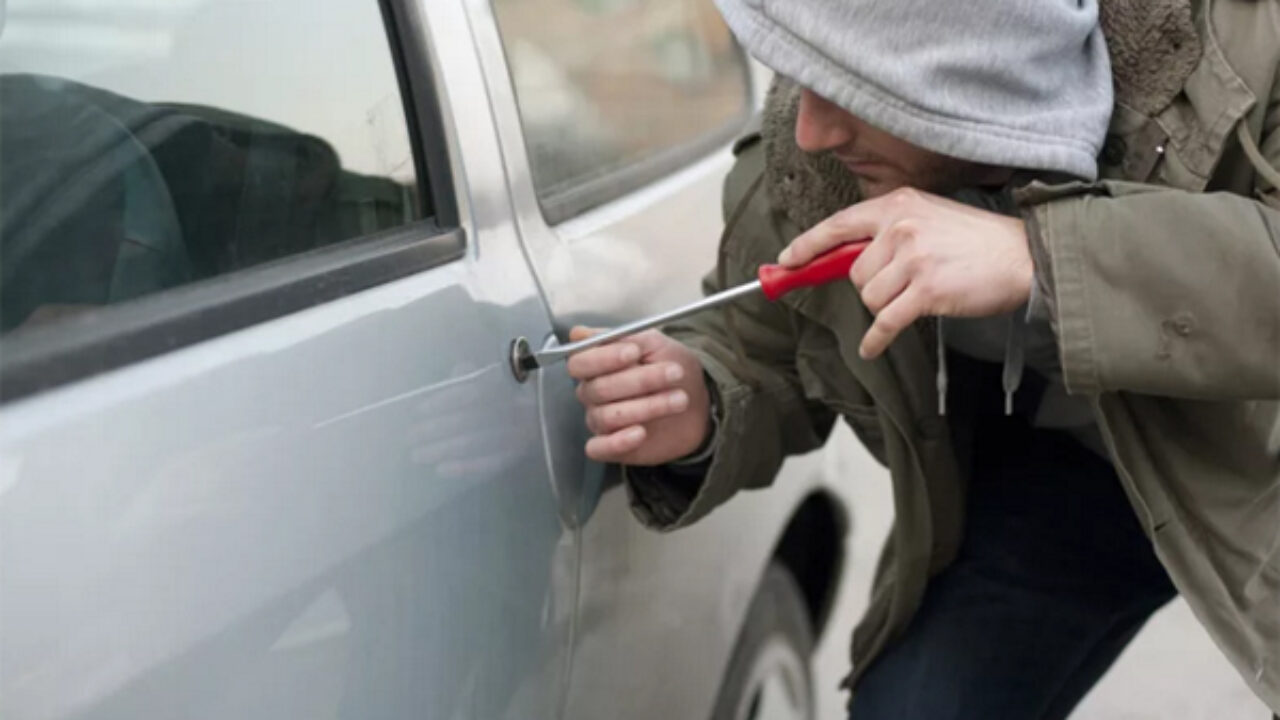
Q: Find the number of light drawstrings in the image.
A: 2